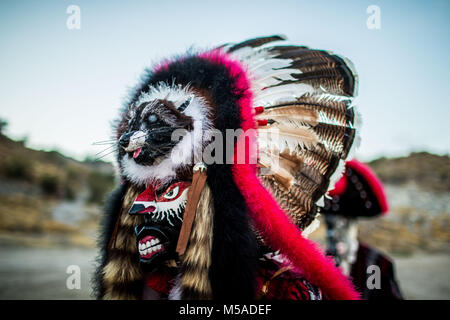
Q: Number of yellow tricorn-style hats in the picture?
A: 0